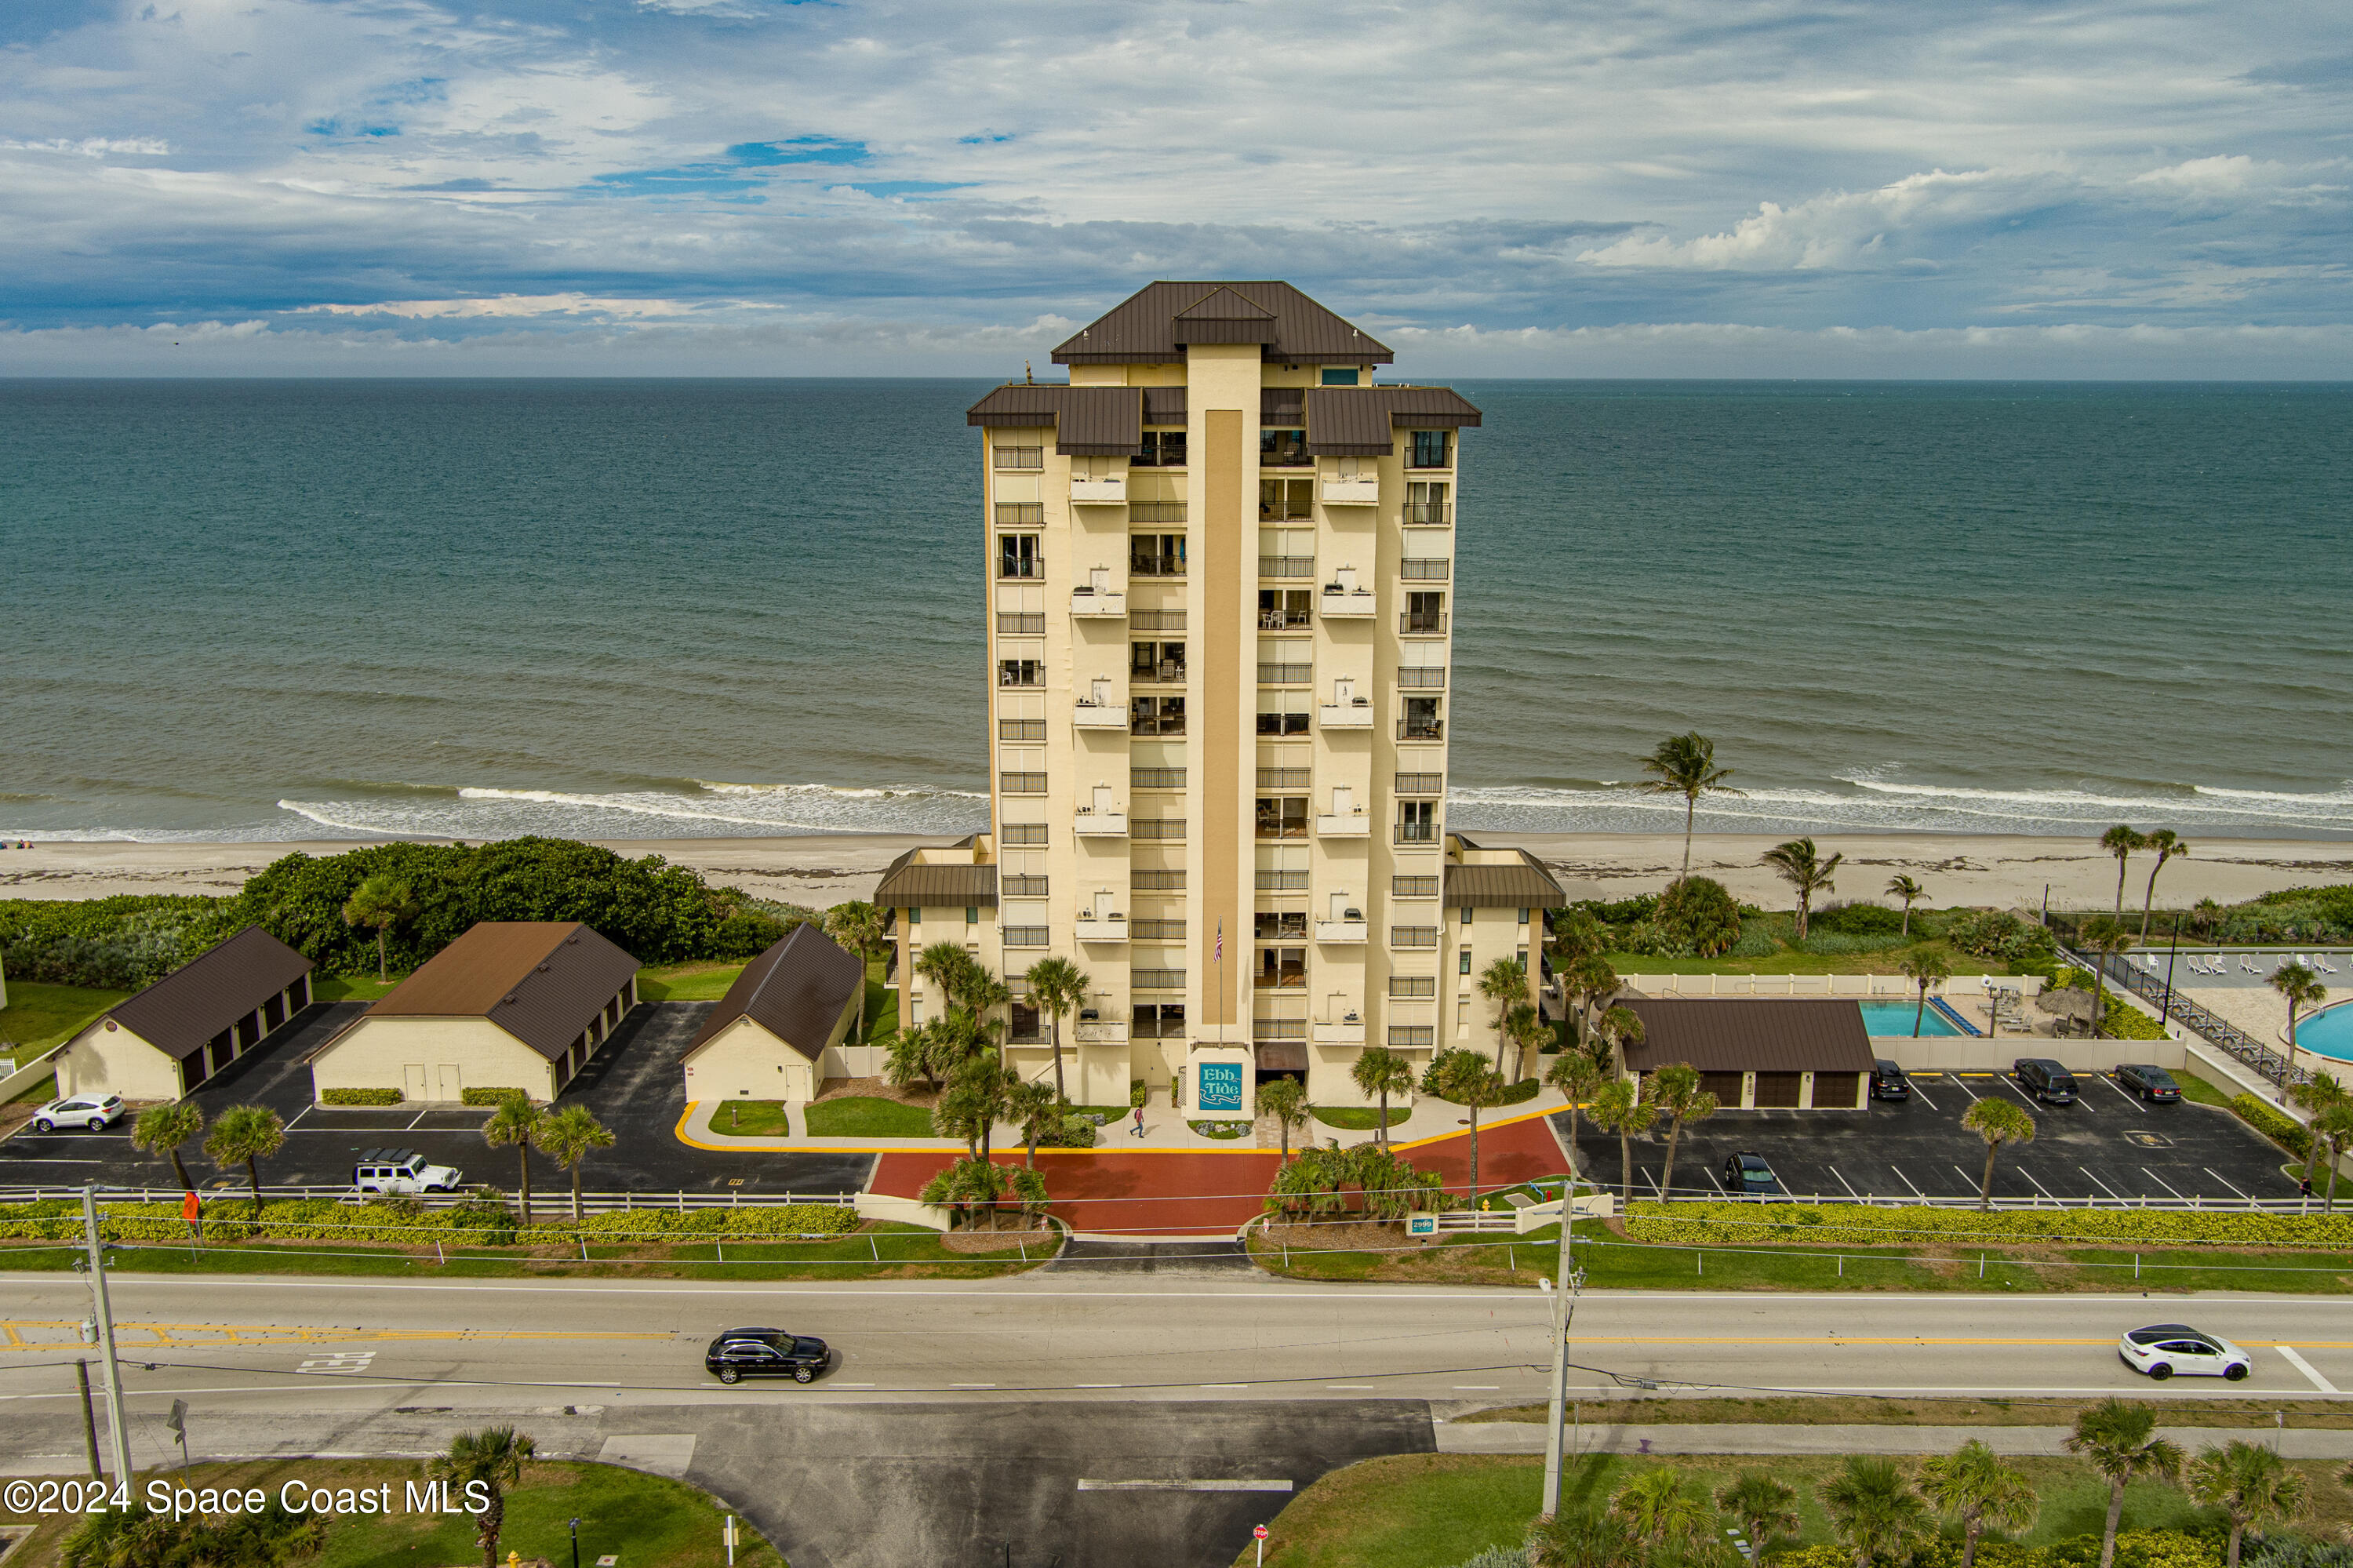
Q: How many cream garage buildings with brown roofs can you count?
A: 4